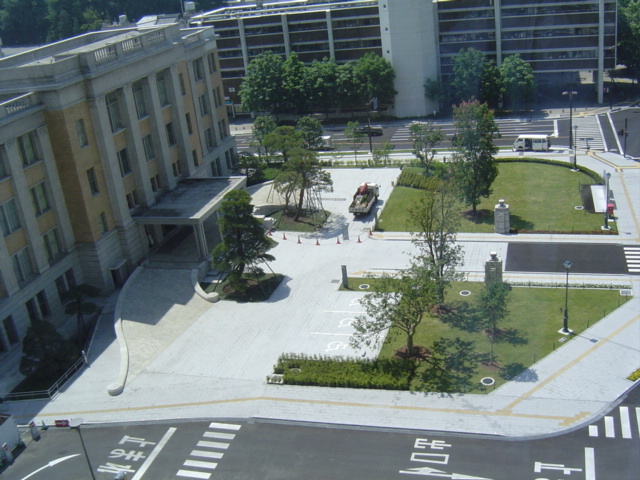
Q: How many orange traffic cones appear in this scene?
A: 7